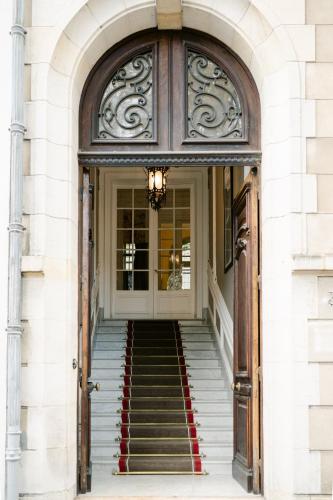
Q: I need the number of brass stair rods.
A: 14